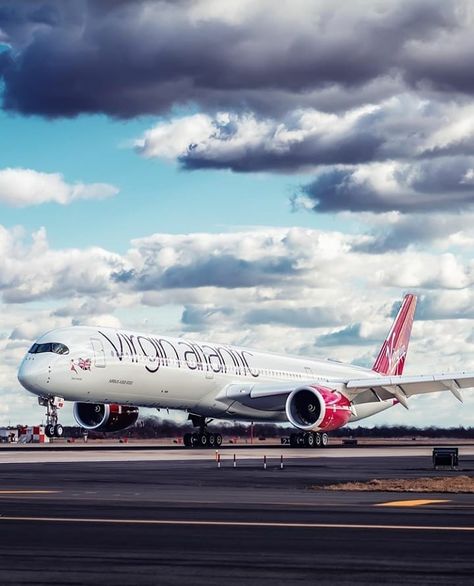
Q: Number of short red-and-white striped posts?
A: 4